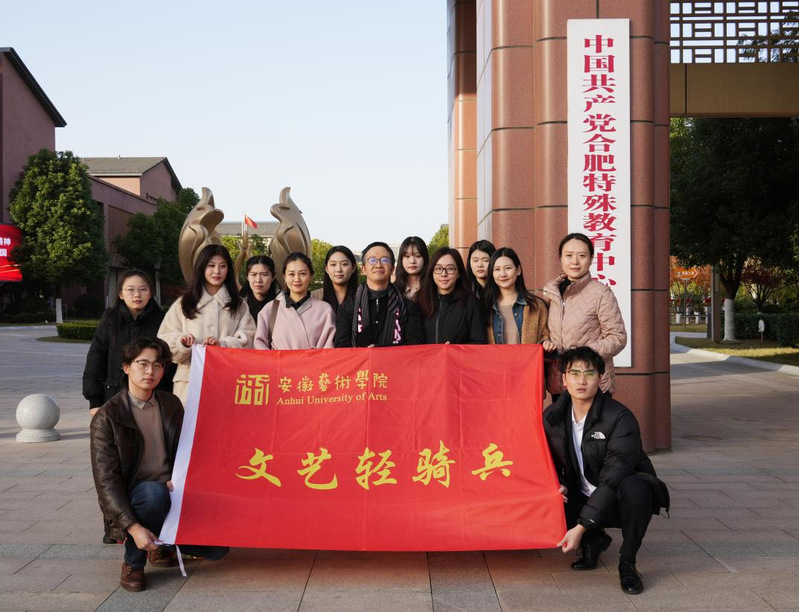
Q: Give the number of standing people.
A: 11